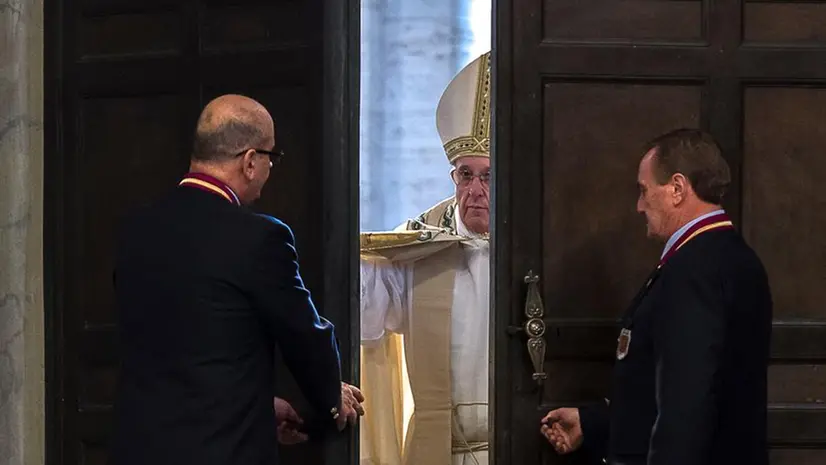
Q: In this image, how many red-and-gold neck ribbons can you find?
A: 2